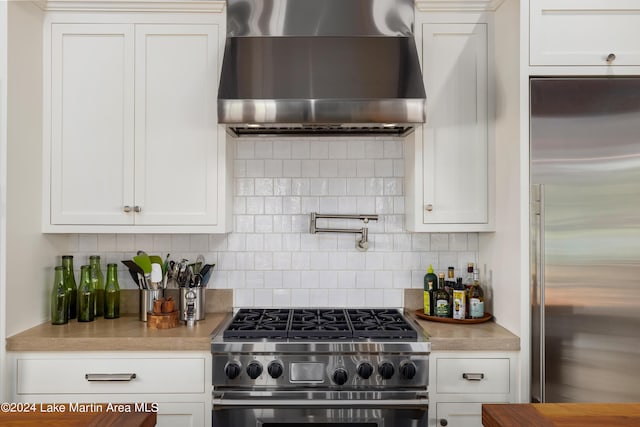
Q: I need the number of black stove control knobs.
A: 7